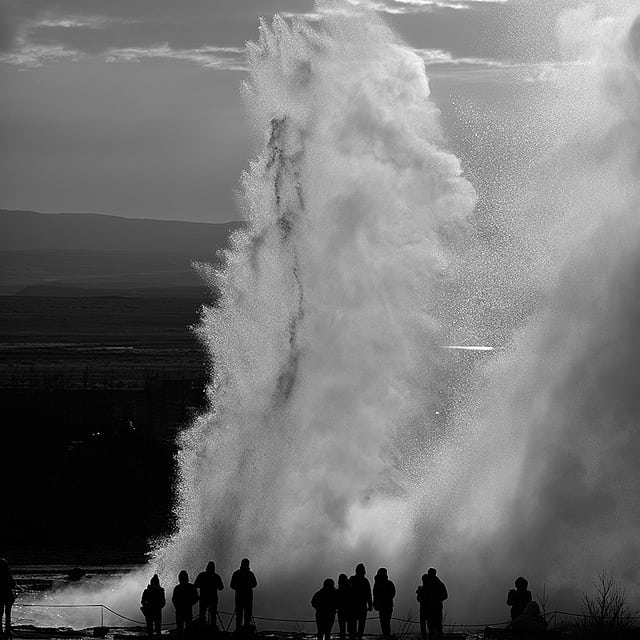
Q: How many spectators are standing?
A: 12